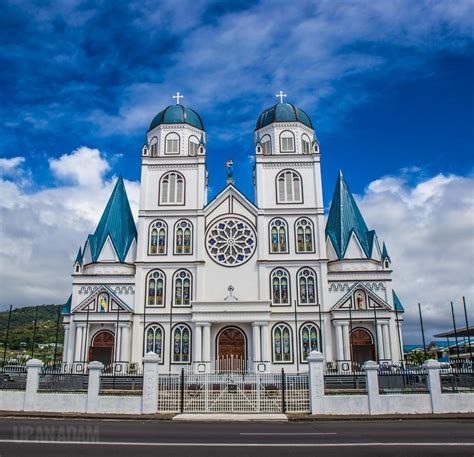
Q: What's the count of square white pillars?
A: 6